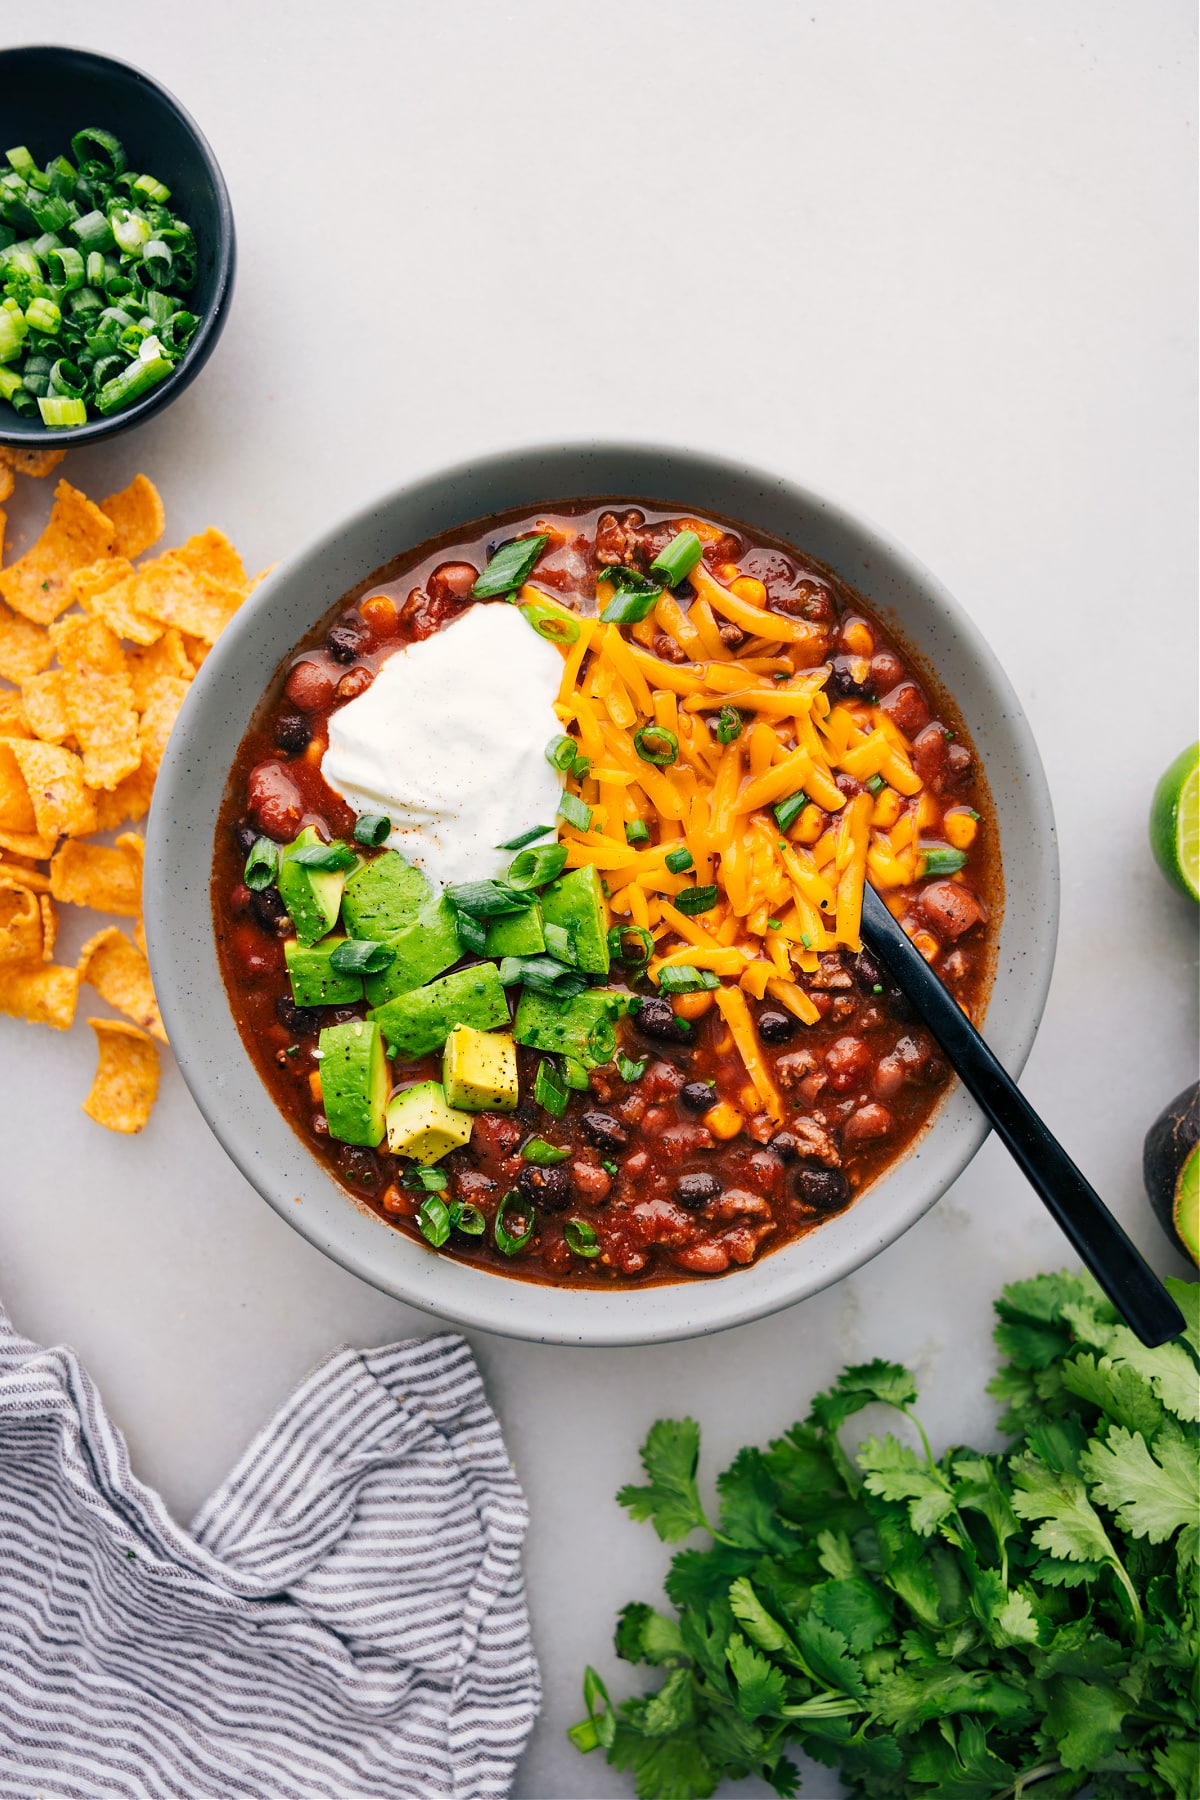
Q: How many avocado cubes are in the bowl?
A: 11